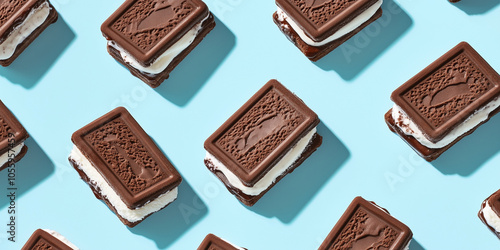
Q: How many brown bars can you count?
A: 12